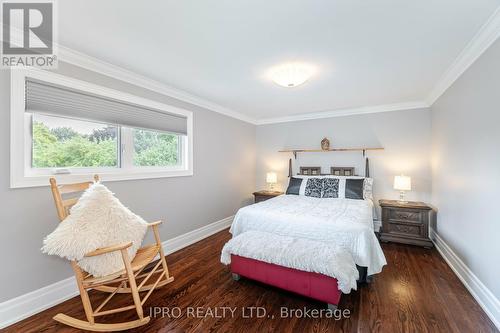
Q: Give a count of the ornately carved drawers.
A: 2